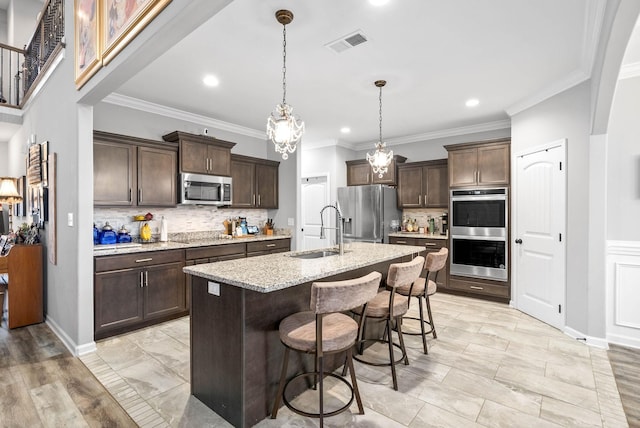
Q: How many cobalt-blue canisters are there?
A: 3